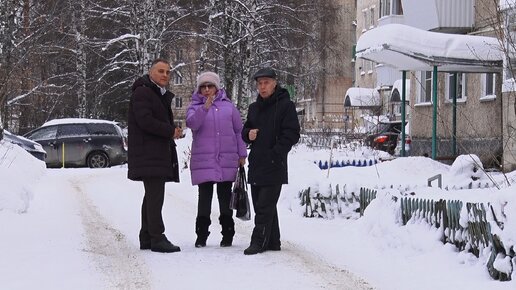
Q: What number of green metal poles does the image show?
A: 3